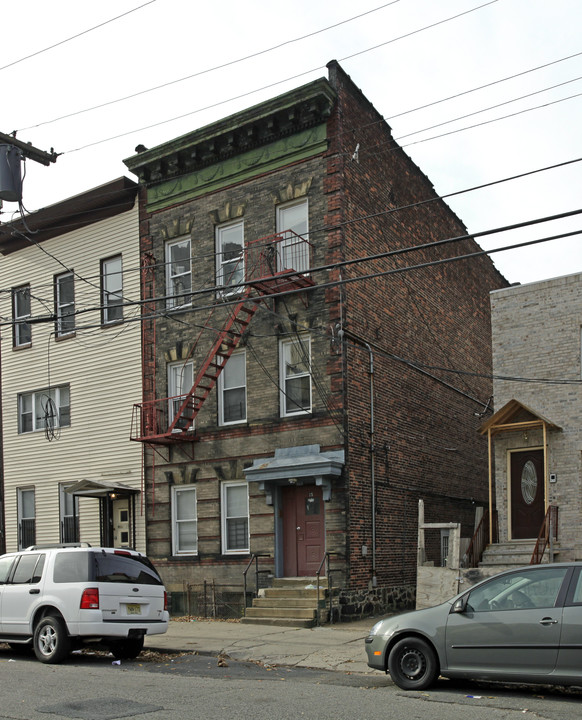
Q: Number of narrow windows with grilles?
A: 2